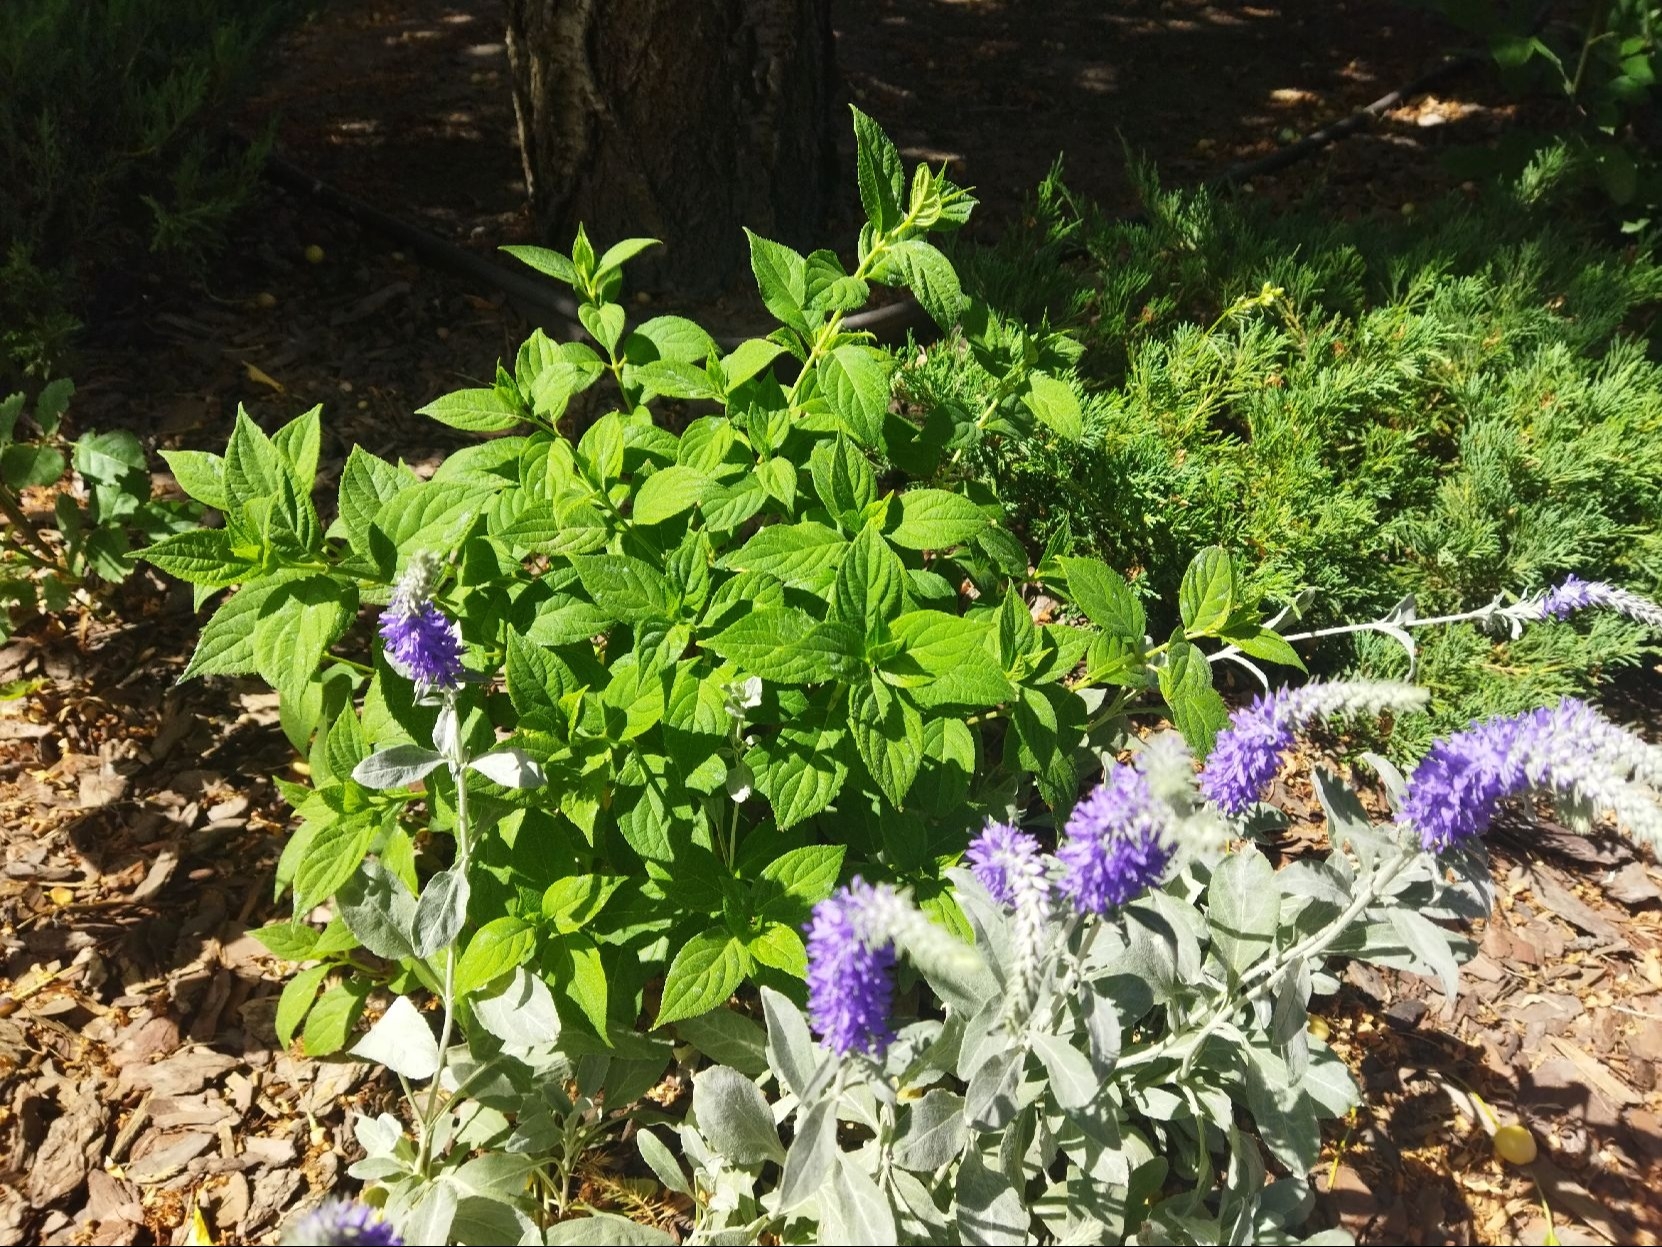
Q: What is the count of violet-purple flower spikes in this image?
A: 8